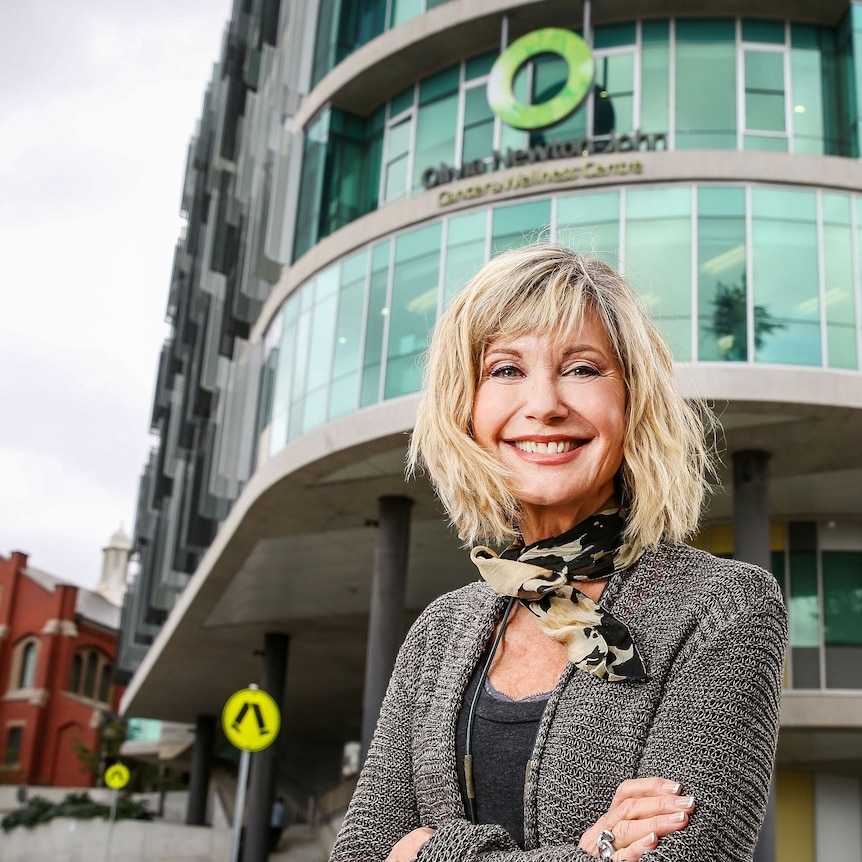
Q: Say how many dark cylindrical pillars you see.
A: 4